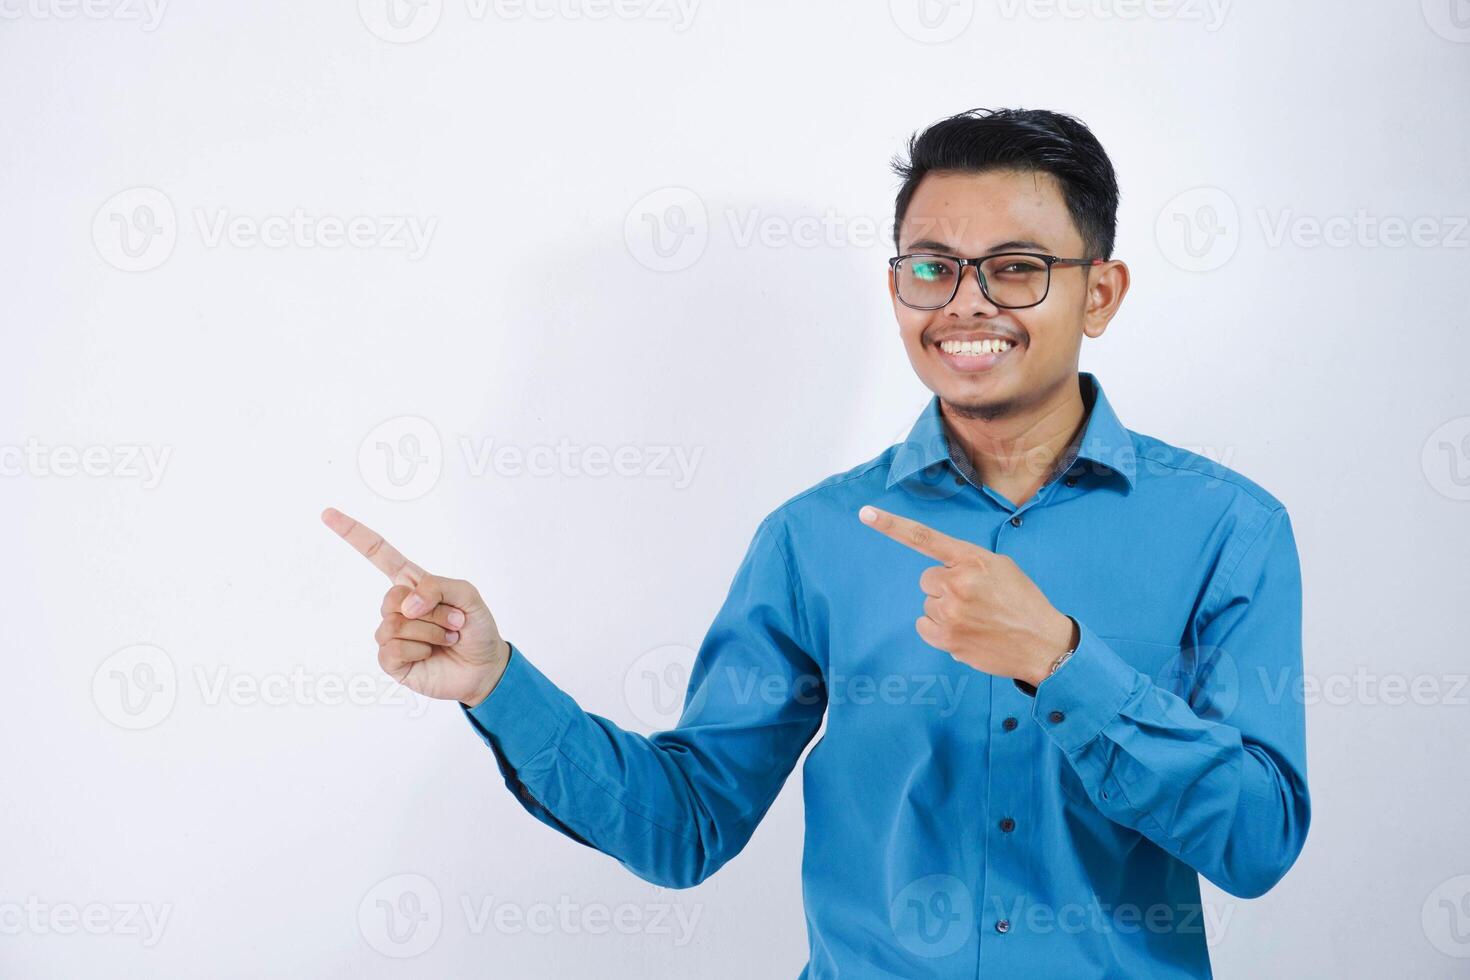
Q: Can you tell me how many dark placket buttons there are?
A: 4